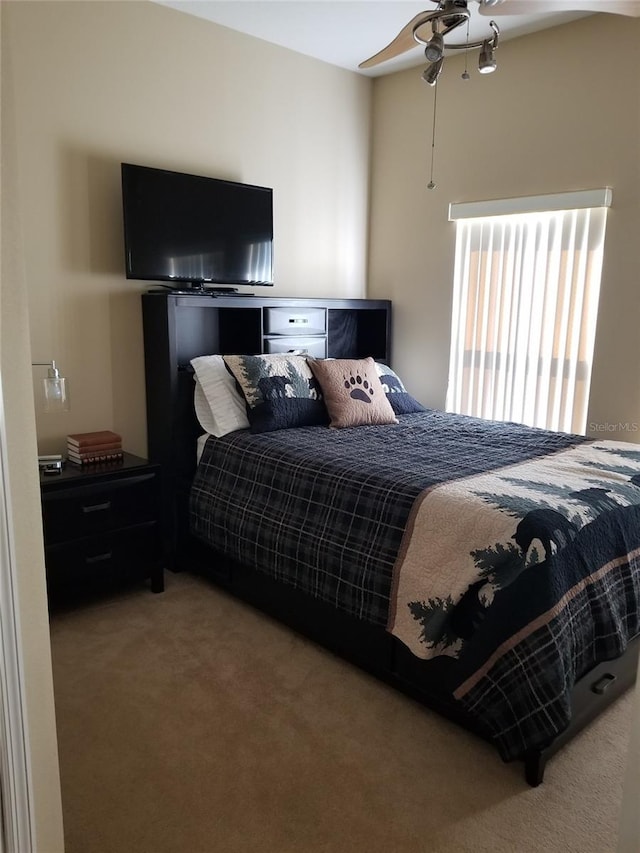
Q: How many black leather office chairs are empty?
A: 0